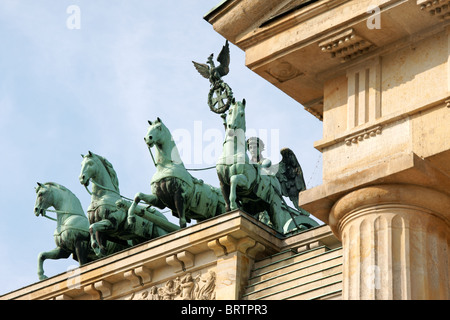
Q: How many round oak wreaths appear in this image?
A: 1